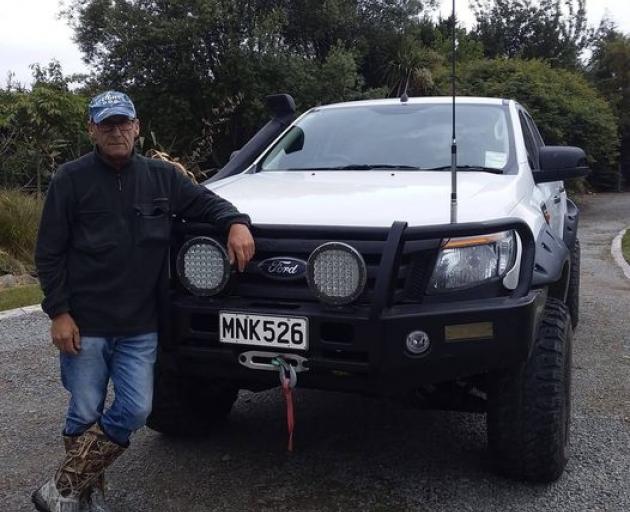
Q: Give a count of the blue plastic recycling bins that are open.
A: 0